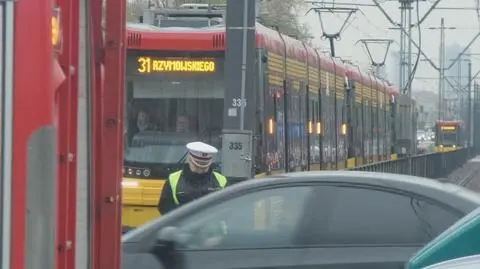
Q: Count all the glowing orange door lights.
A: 4